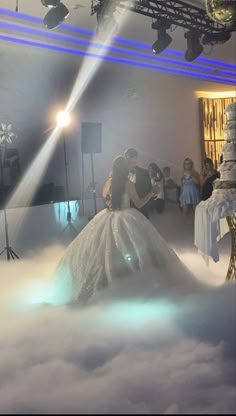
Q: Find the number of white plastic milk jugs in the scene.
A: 0